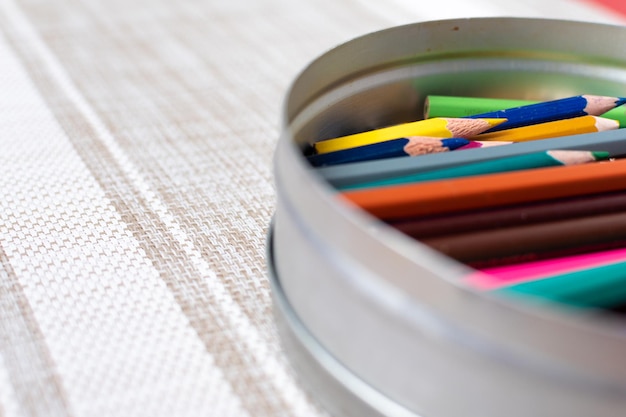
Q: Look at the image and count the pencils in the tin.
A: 13